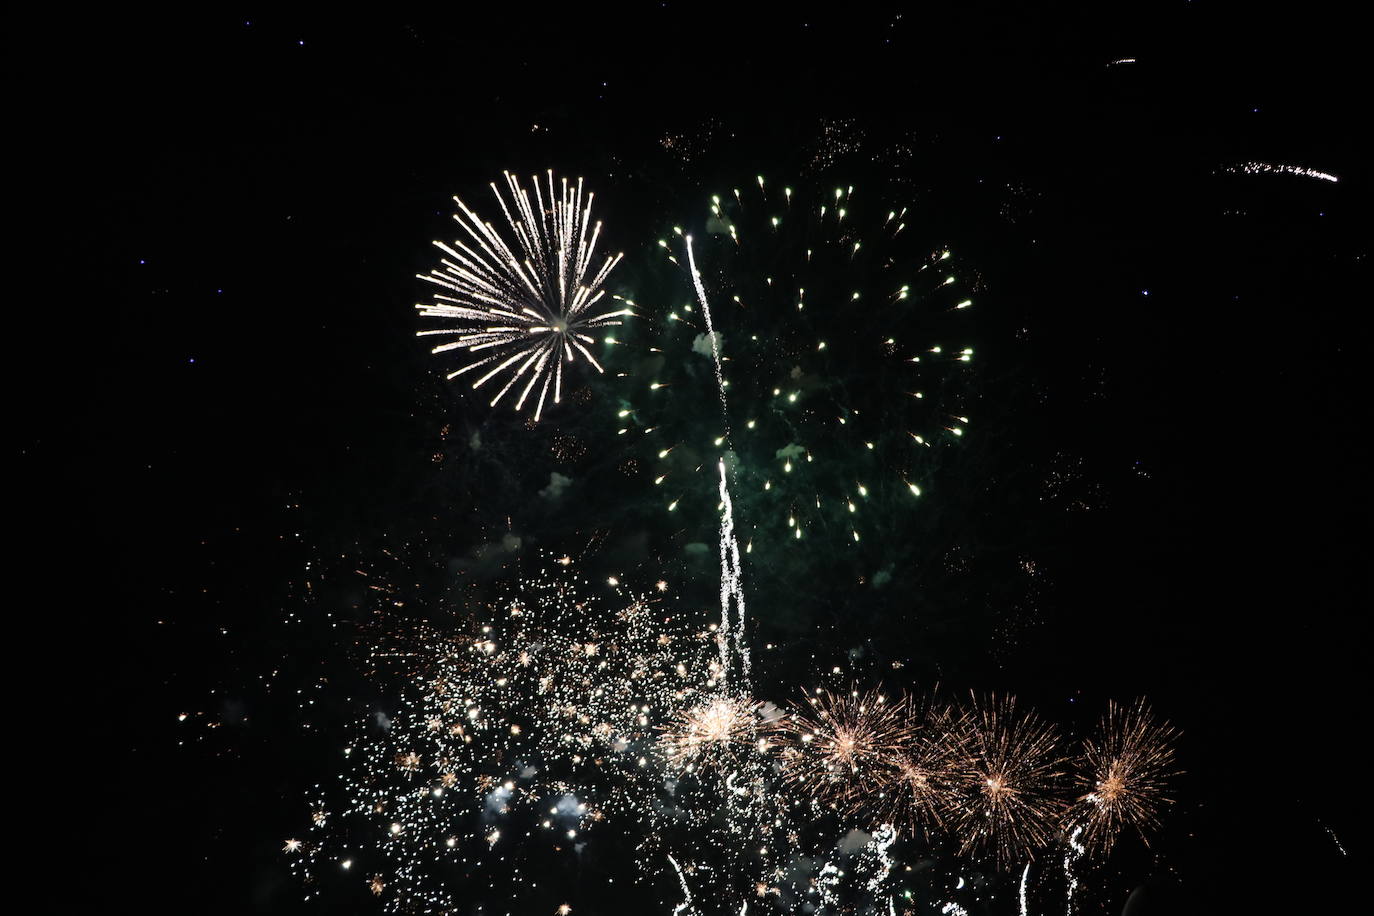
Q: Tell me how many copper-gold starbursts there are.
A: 5